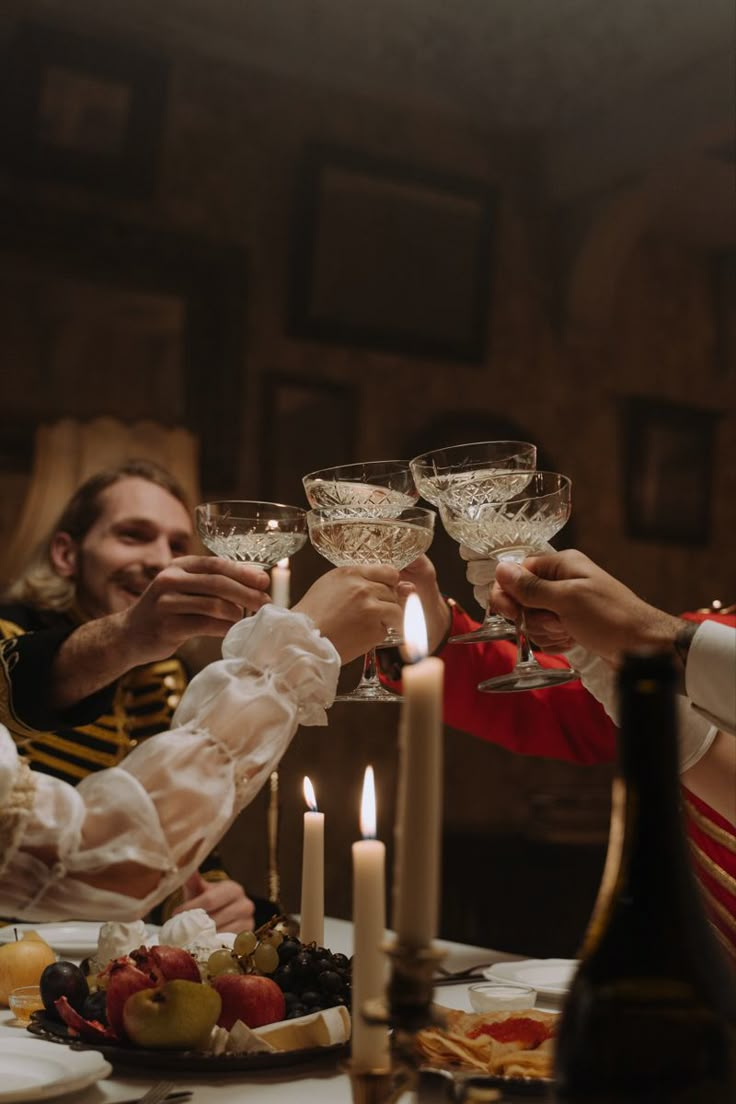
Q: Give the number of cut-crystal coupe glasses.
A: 5